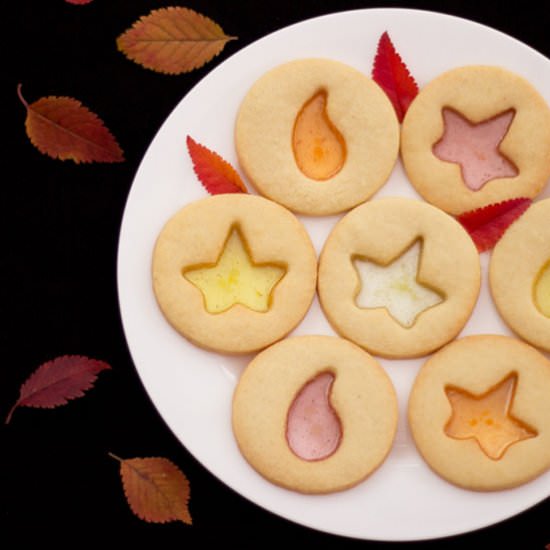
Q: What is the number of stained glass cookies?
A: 7